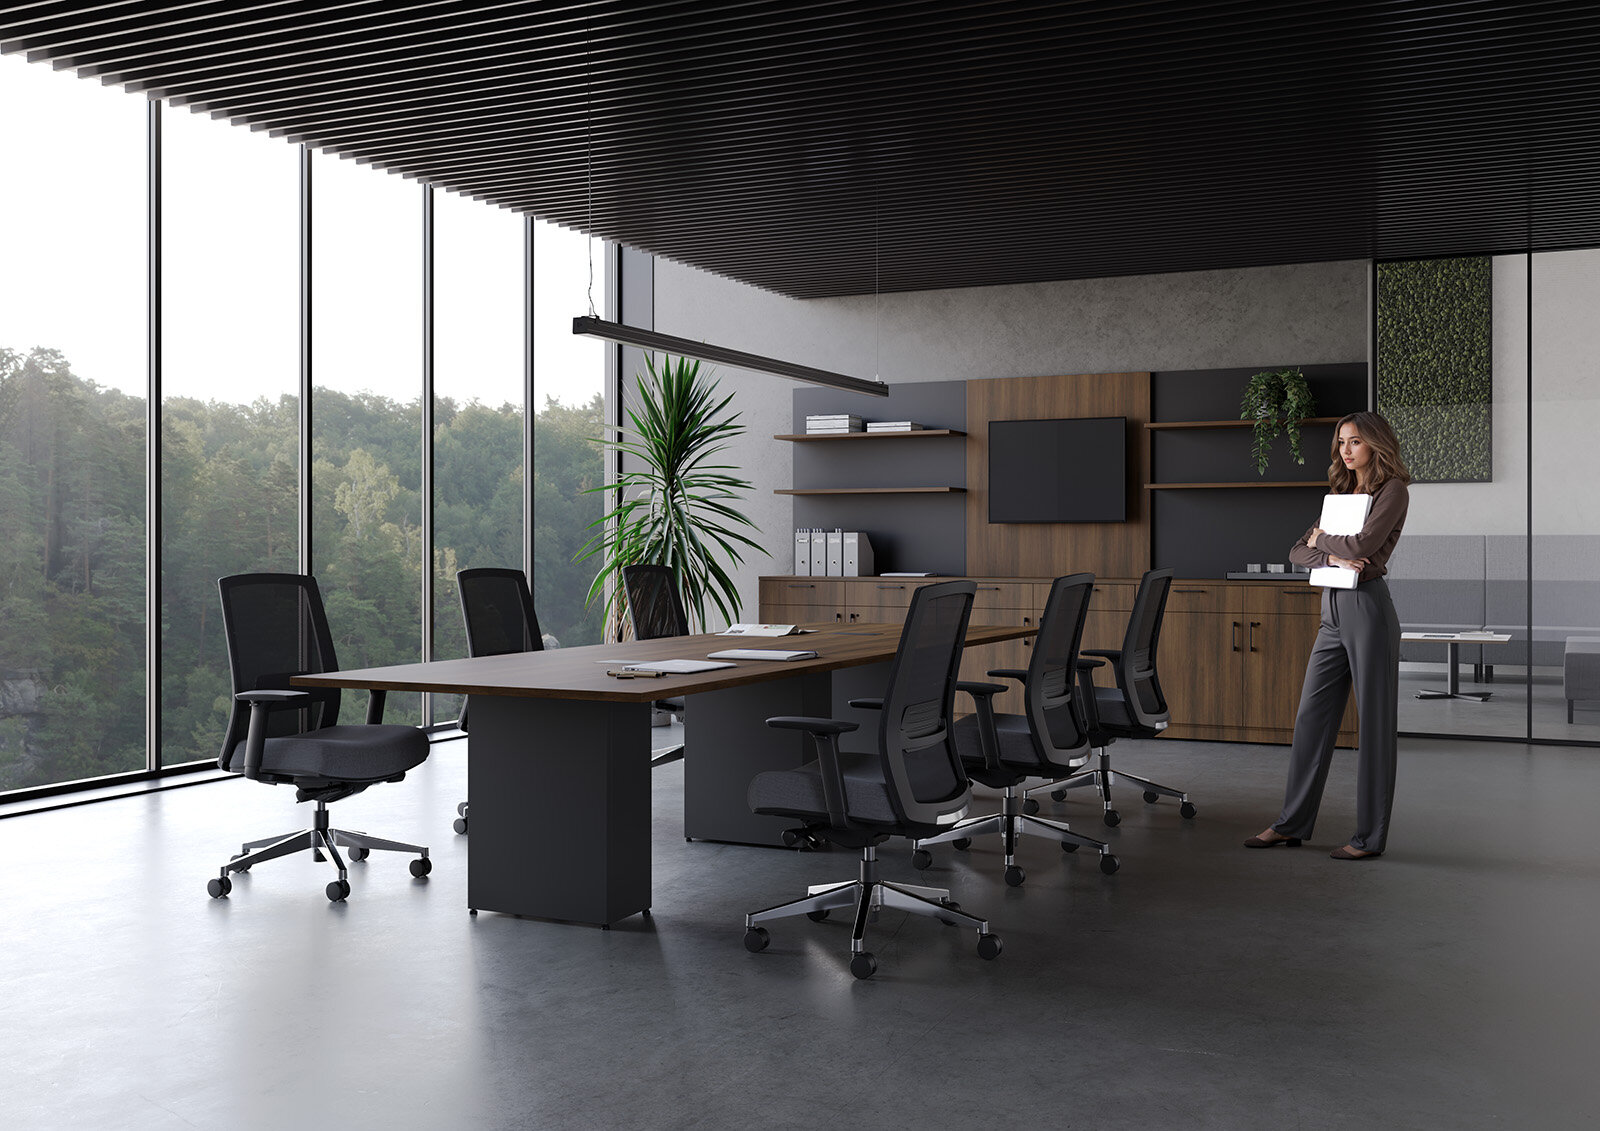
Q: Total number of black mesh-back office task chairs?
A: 6